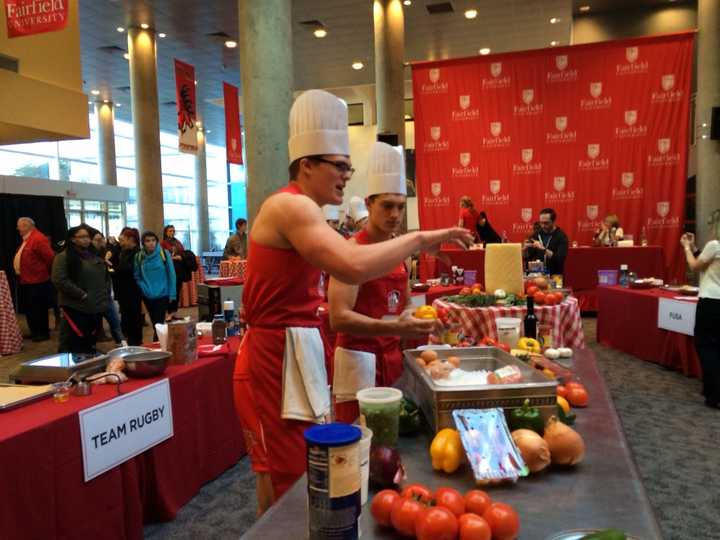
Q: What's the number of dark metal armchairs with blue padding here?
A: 0